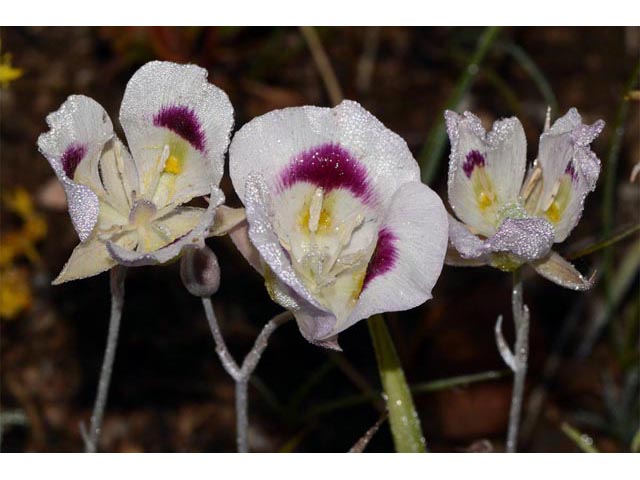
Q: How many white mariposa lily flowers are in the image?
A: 3